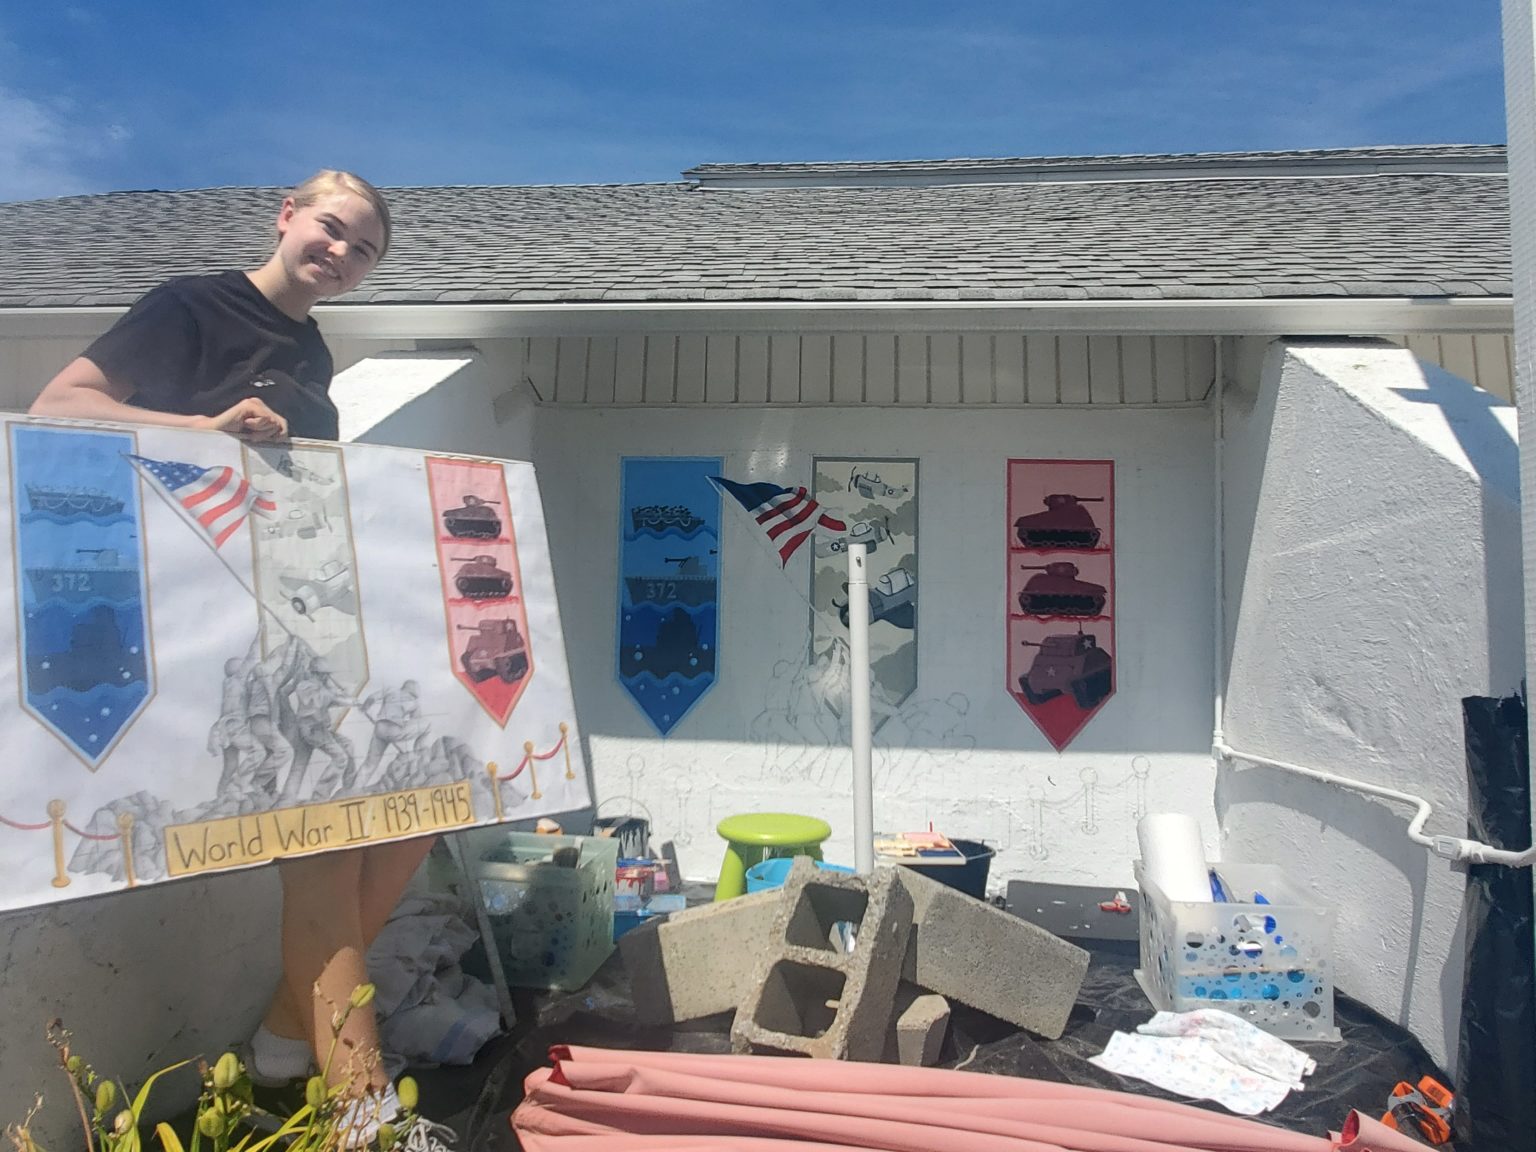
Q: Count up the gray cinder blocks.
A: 3